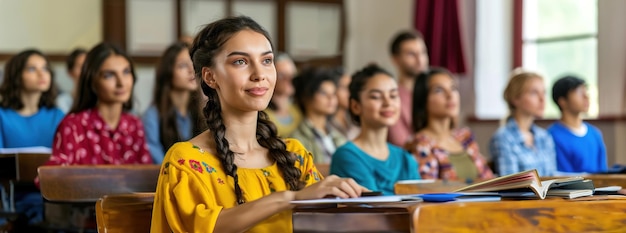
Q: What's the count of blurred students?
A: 12